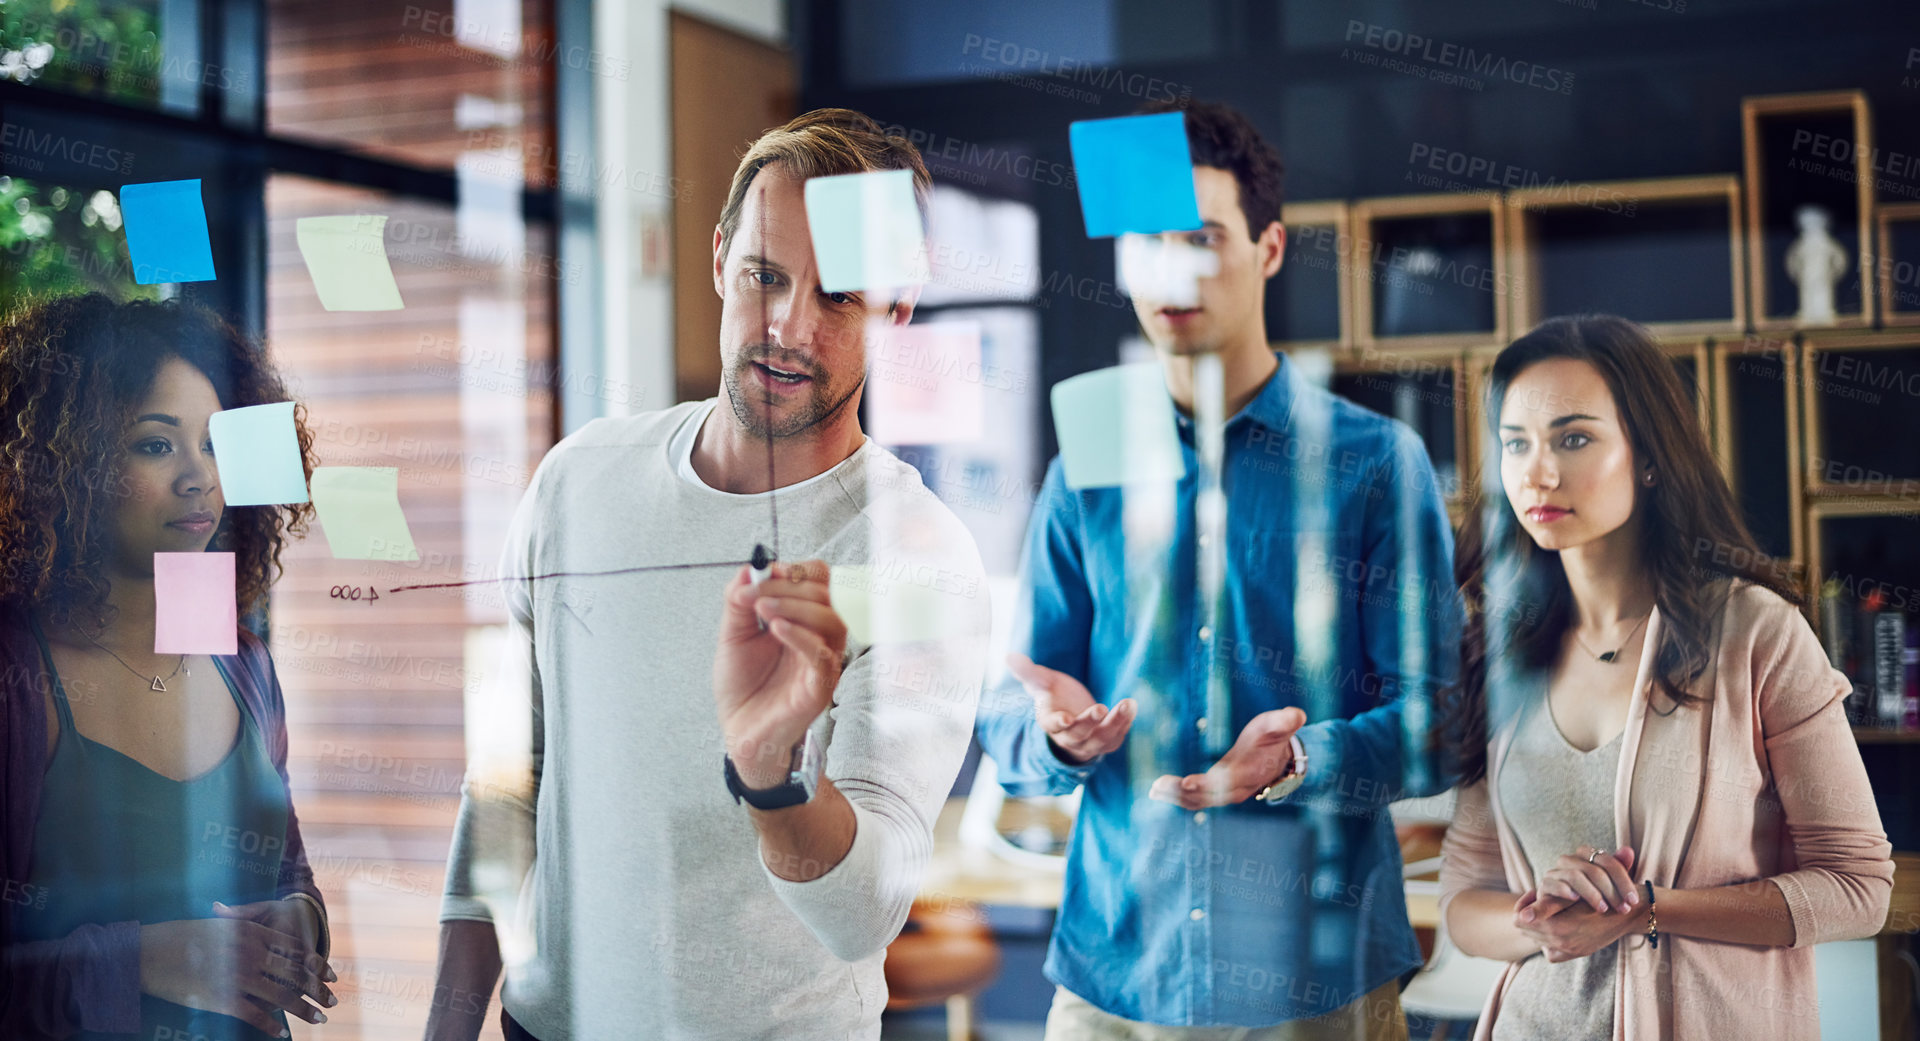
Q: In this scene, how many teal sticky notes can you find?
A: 3